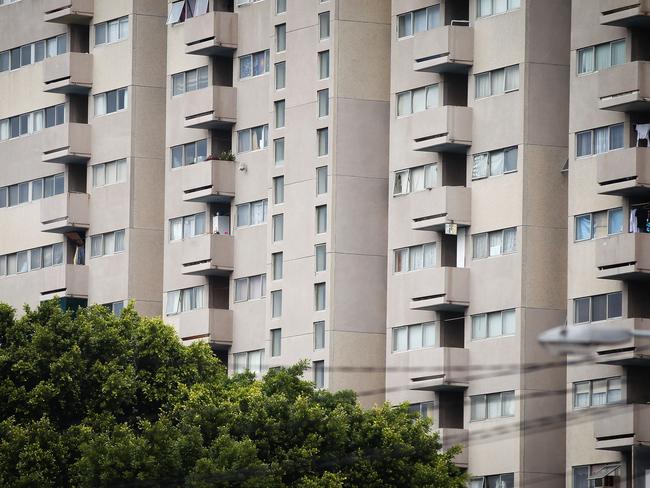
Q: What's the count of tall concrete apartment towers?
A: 4